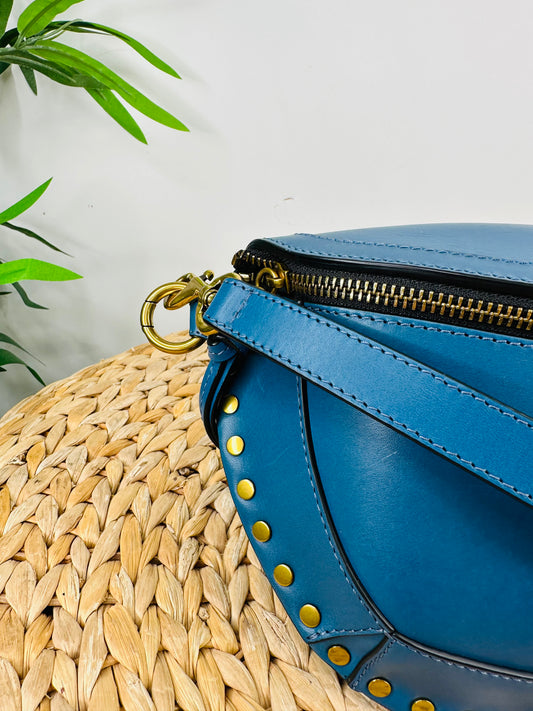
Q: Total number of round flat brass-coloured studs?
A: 9